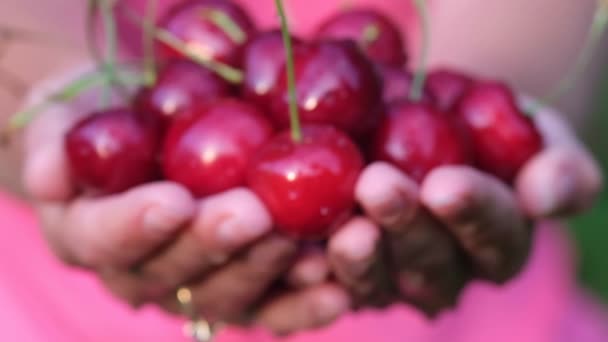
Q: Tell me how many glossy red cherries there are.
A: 12